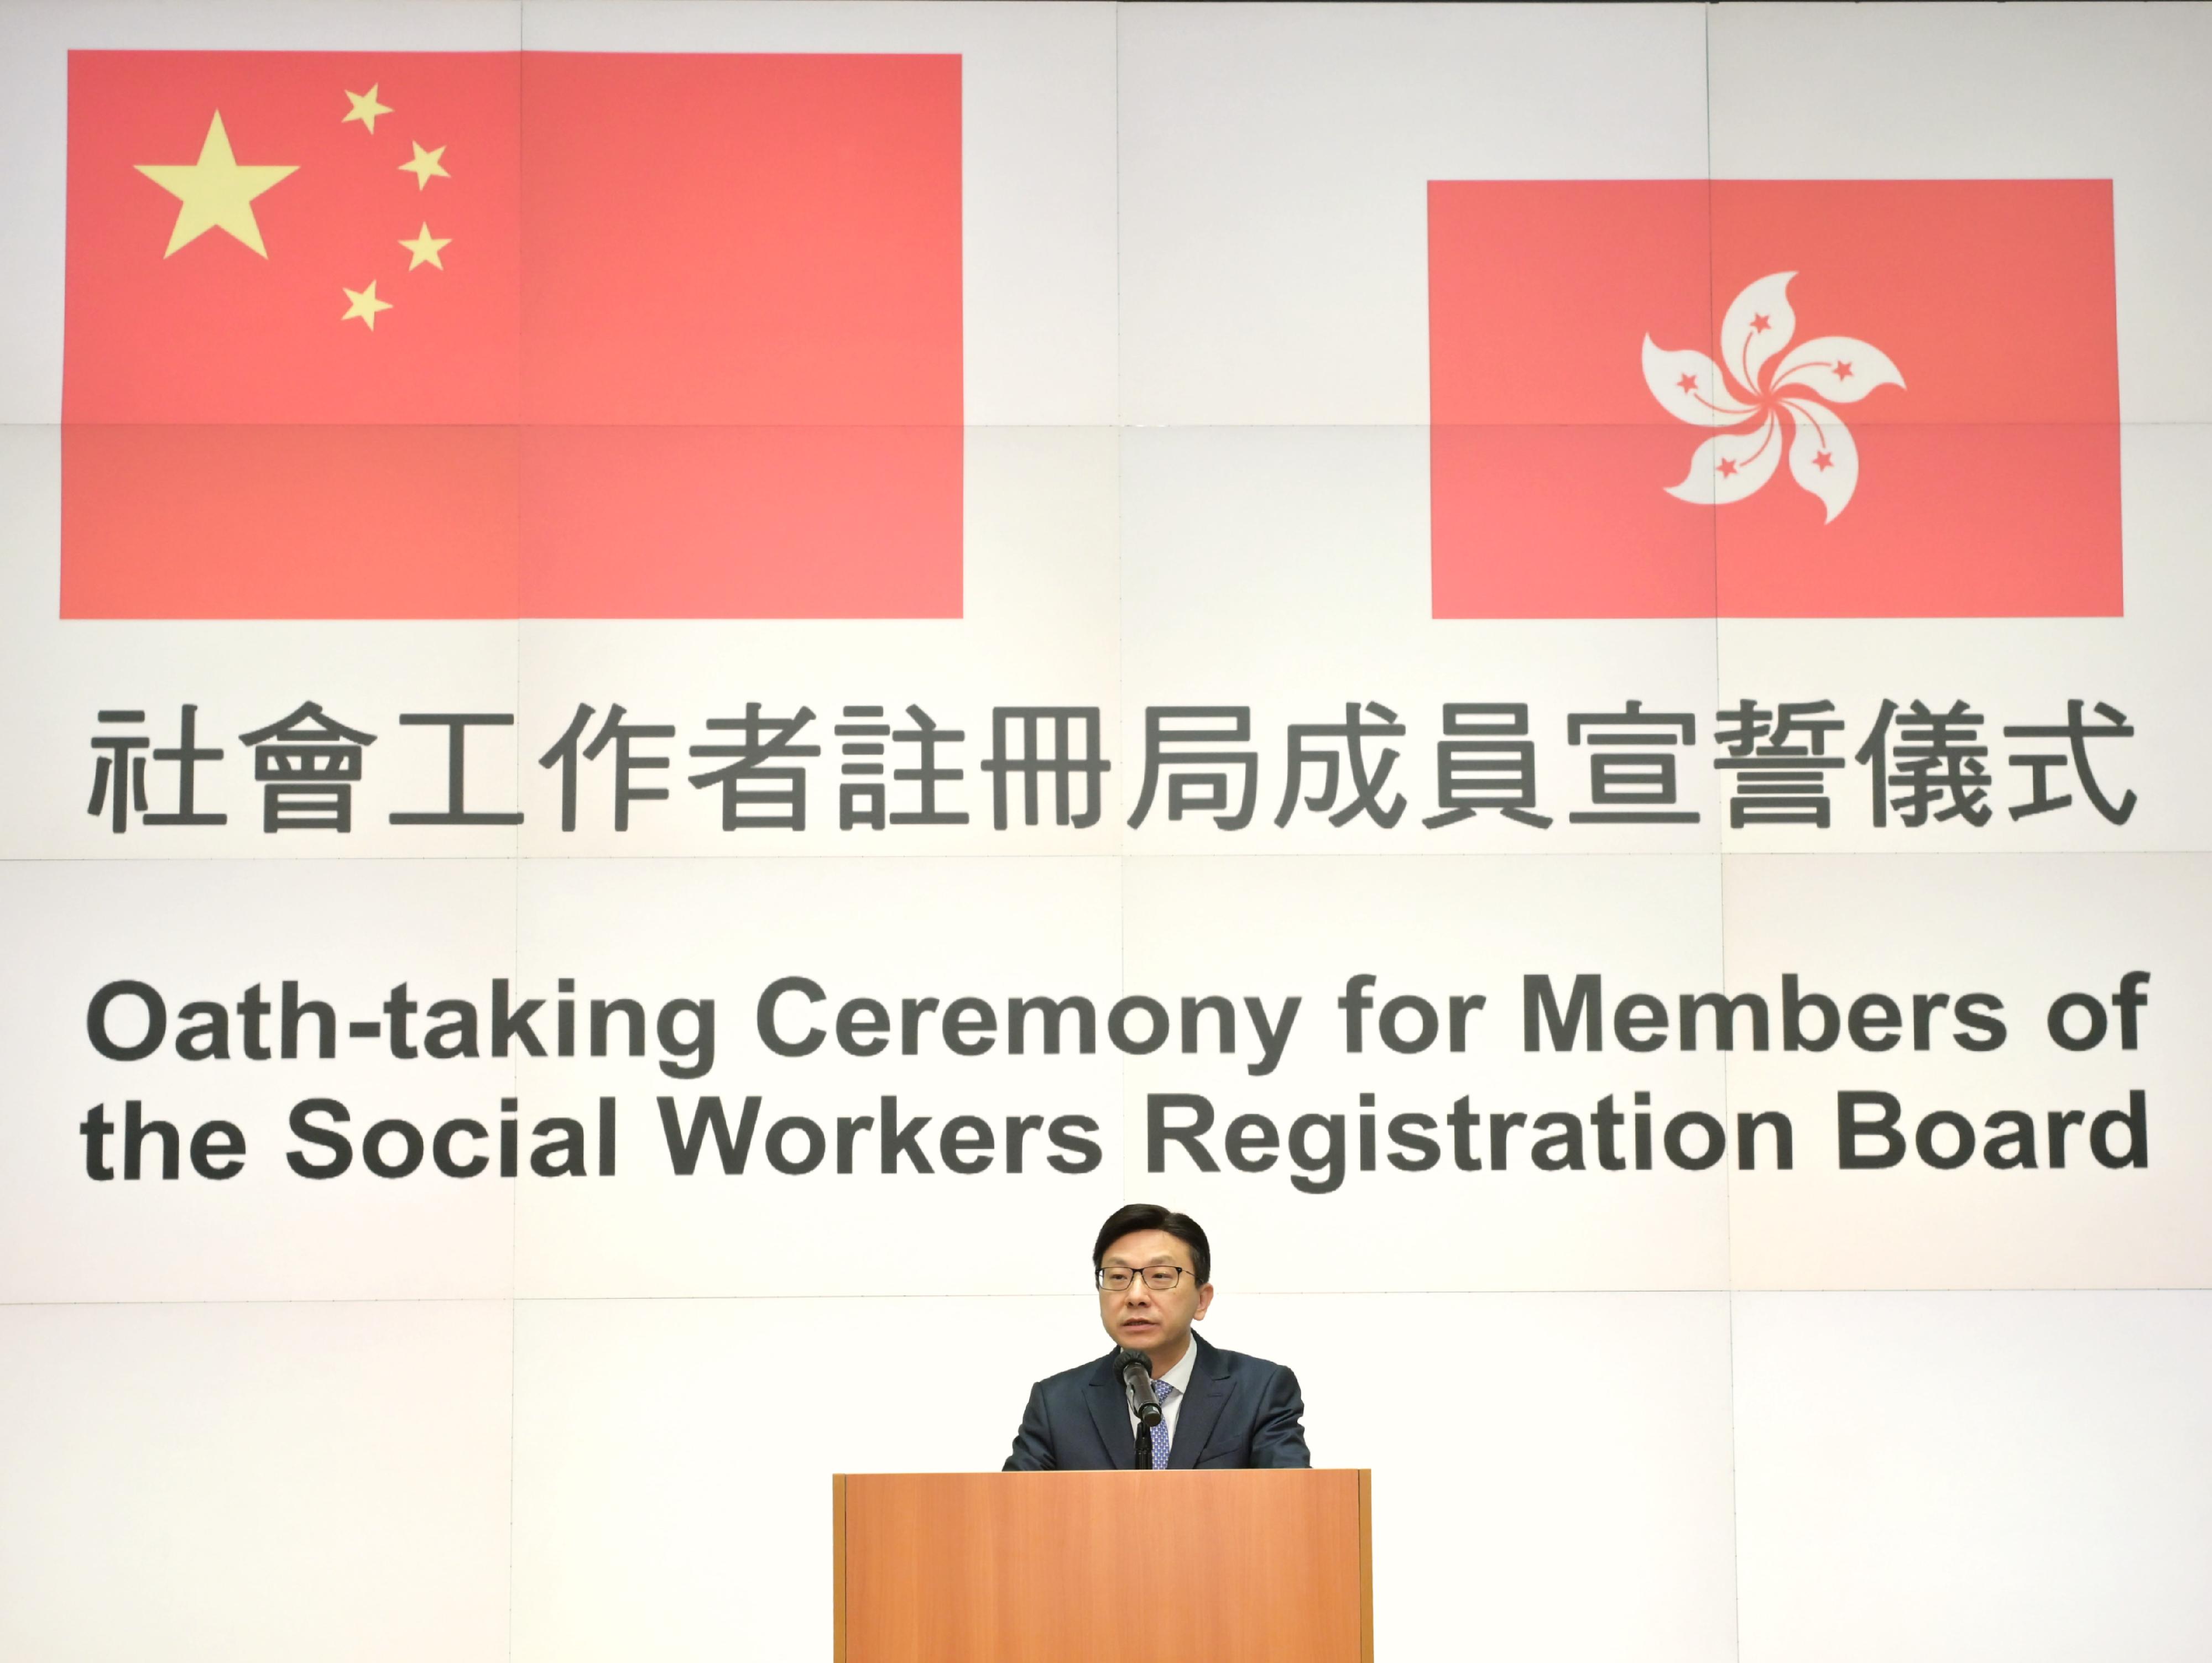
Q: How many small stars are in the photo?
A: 9